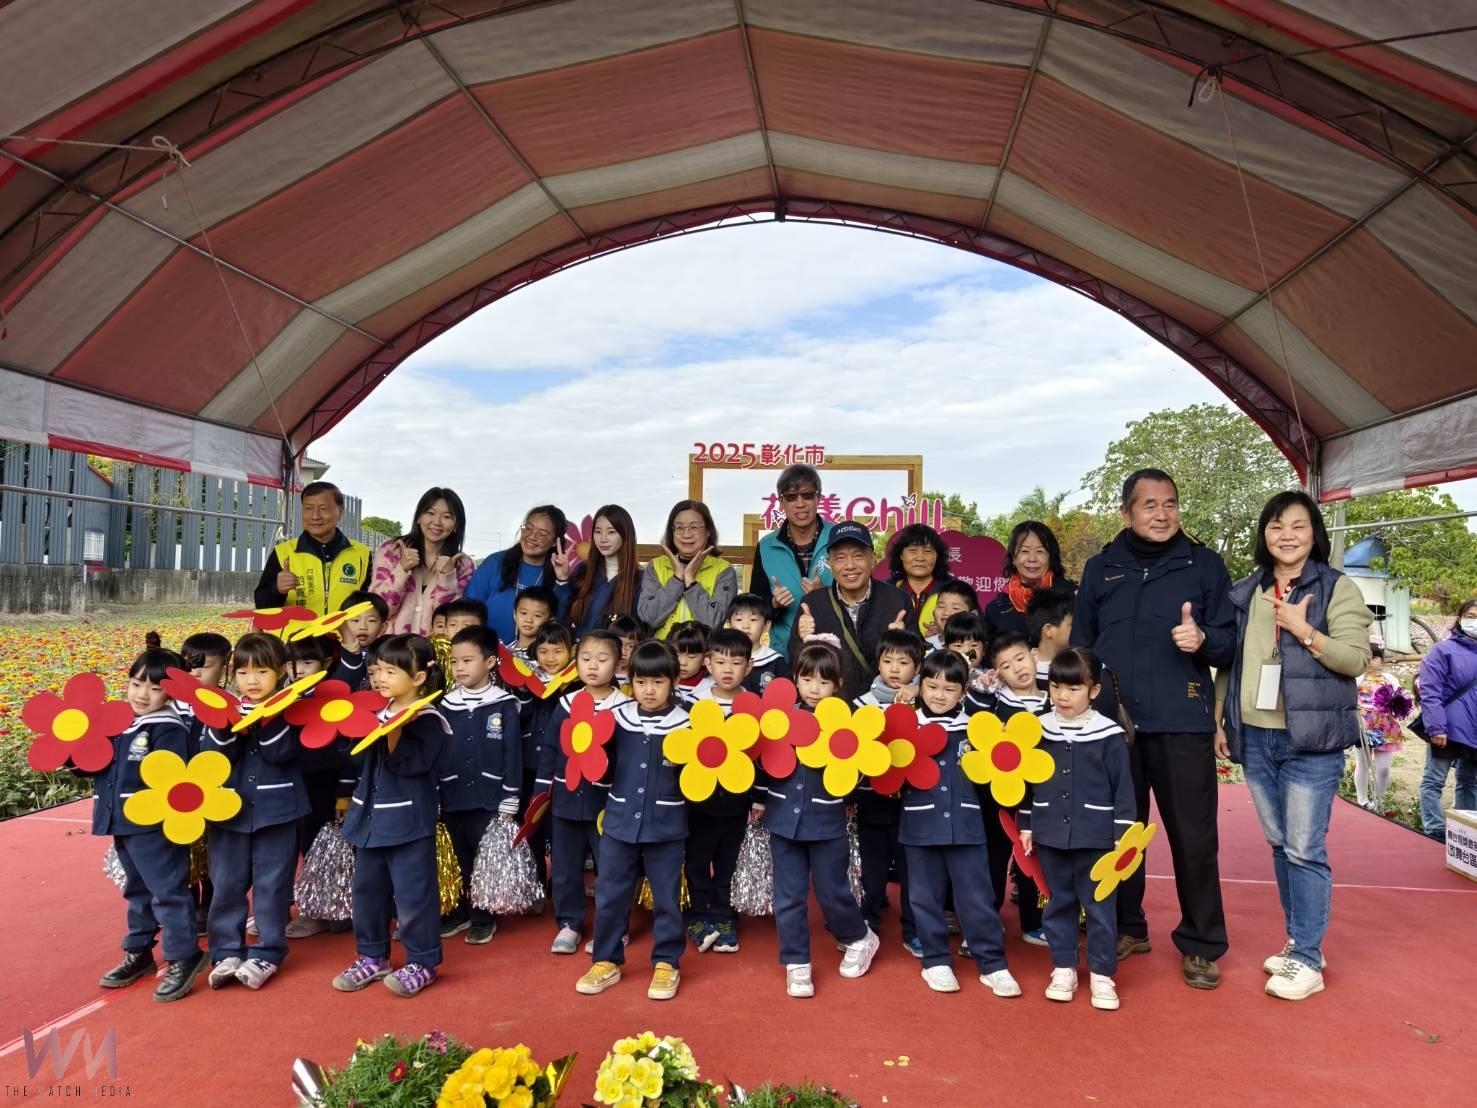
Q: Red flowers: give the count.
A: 10